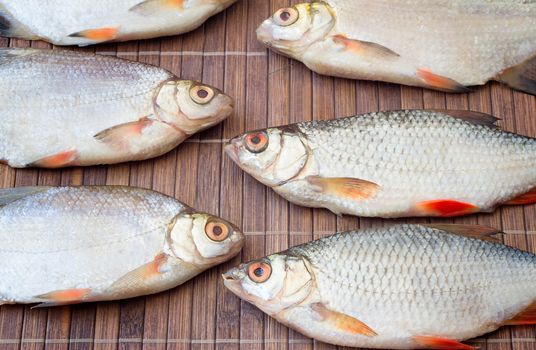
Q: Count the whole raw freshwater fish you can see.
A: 6